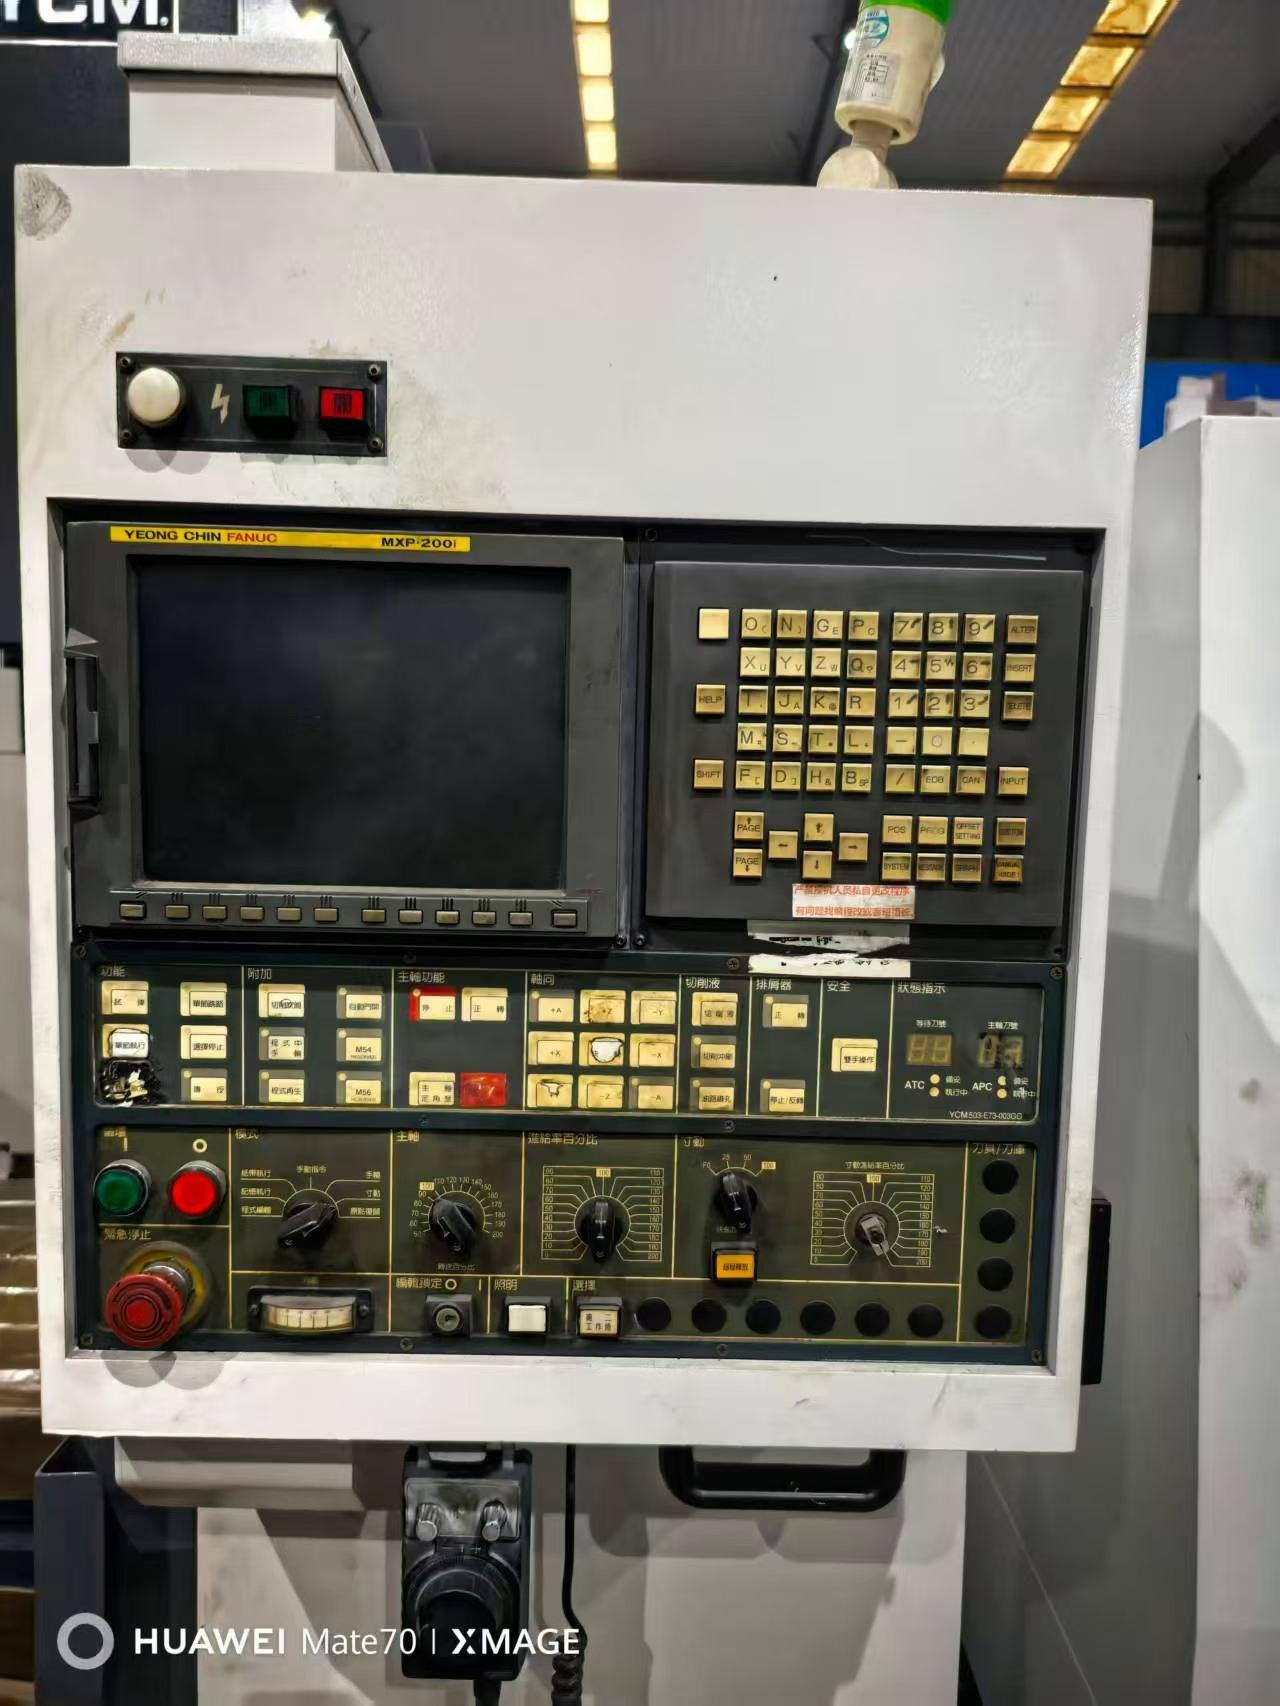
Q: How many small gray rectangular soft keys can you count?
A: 12